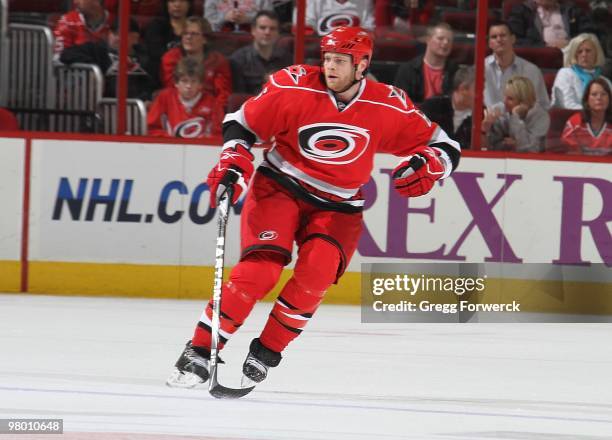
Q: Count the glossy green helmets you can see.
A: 0